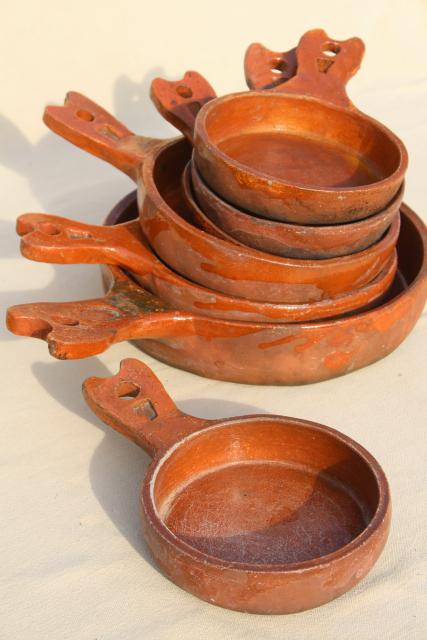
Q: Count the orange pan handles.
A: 7